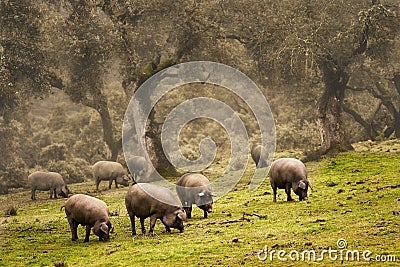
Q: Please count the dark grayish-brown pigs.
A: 8